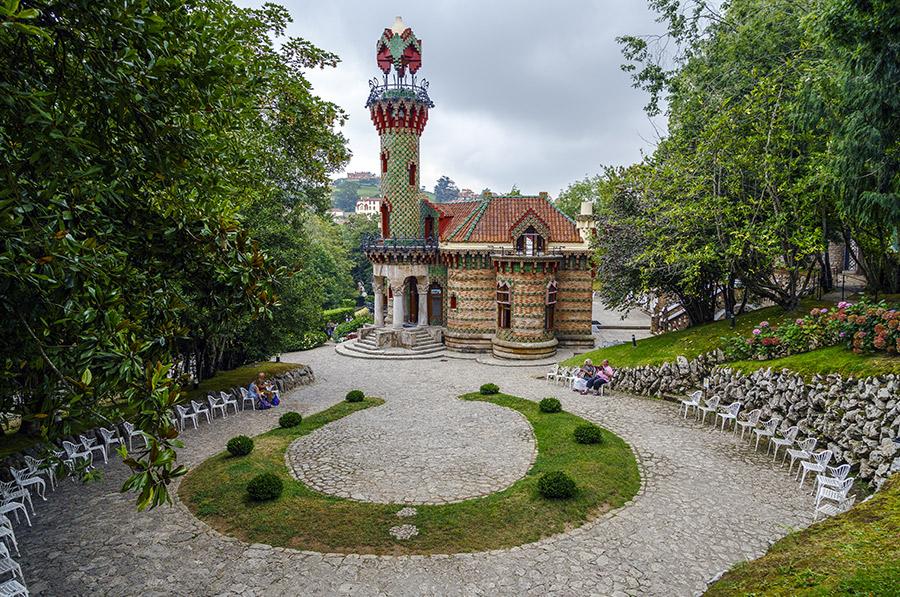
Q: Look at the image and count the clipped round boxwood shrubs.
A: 8